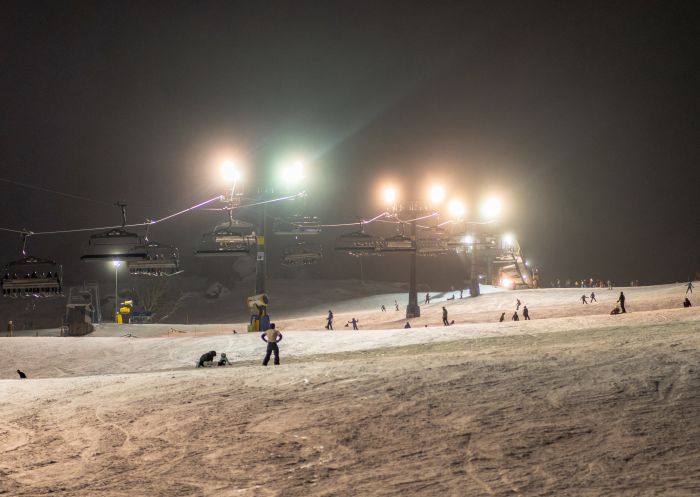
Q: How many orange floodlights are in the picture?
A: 5